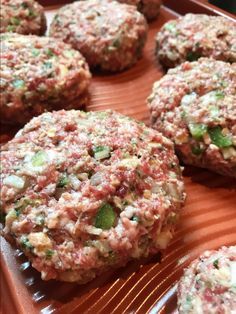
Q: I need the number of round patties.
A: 8